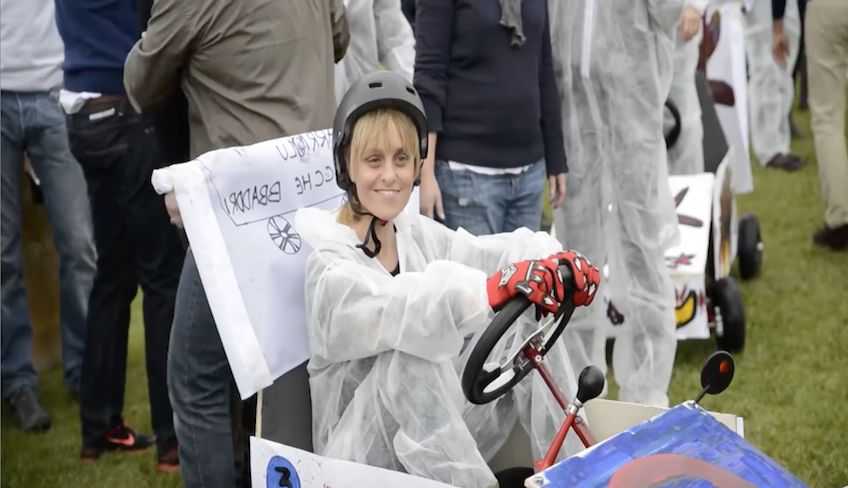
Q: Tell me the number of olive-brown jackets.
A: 1